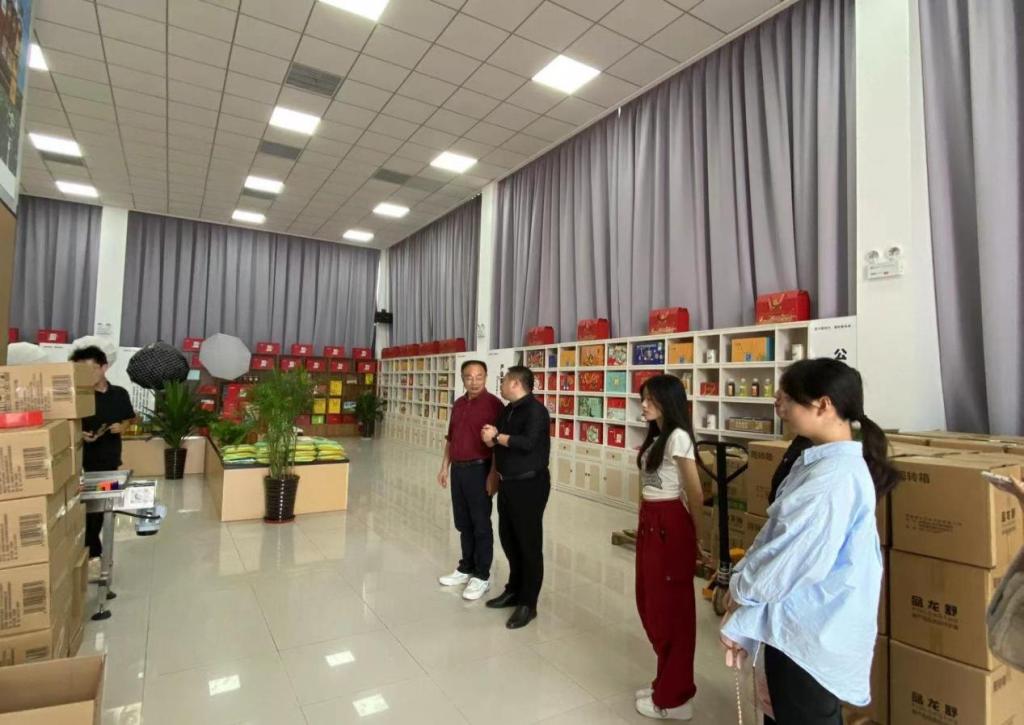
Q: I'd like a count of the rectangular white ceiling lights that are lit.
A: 11